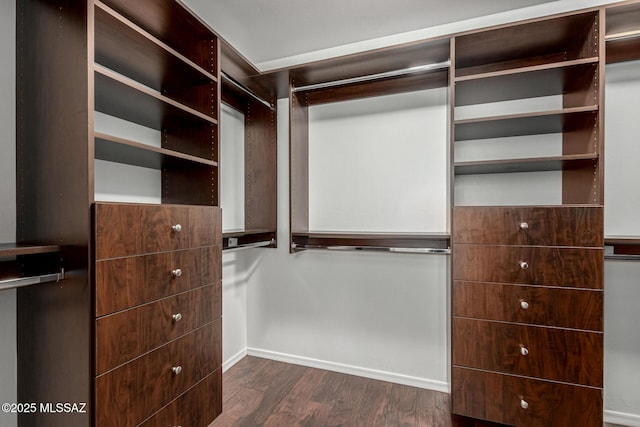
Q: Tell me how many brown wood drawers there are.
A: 10